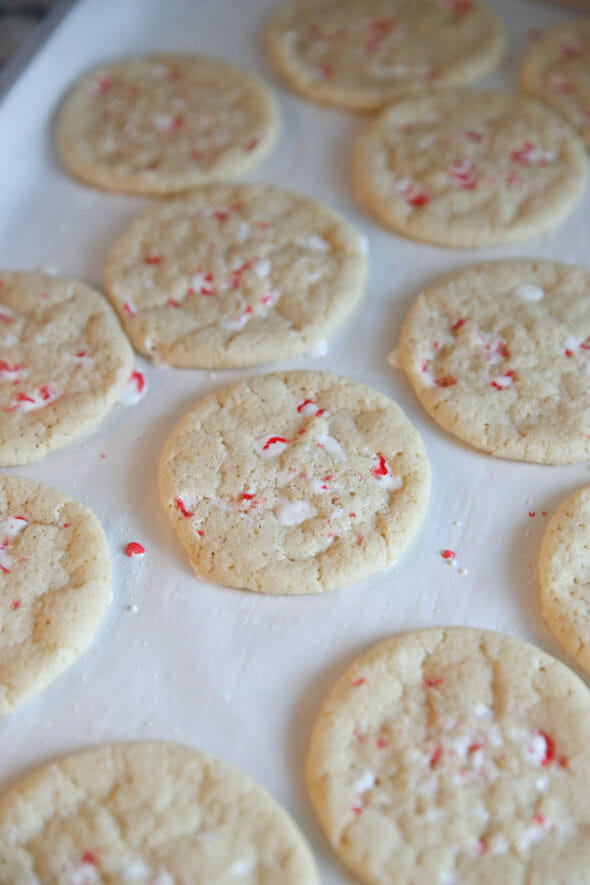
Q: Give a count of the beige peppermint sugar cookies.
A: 12